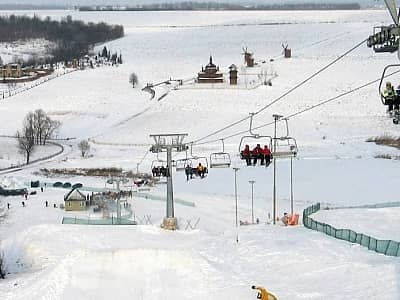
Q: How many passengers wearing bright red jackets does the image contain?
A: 3